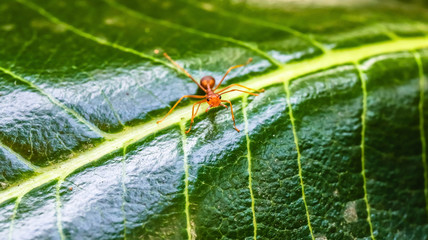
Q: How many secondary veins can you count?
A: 14